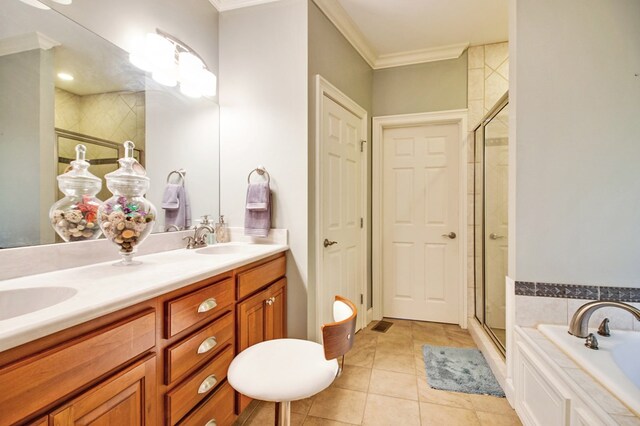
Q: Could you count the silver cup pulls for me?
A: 4